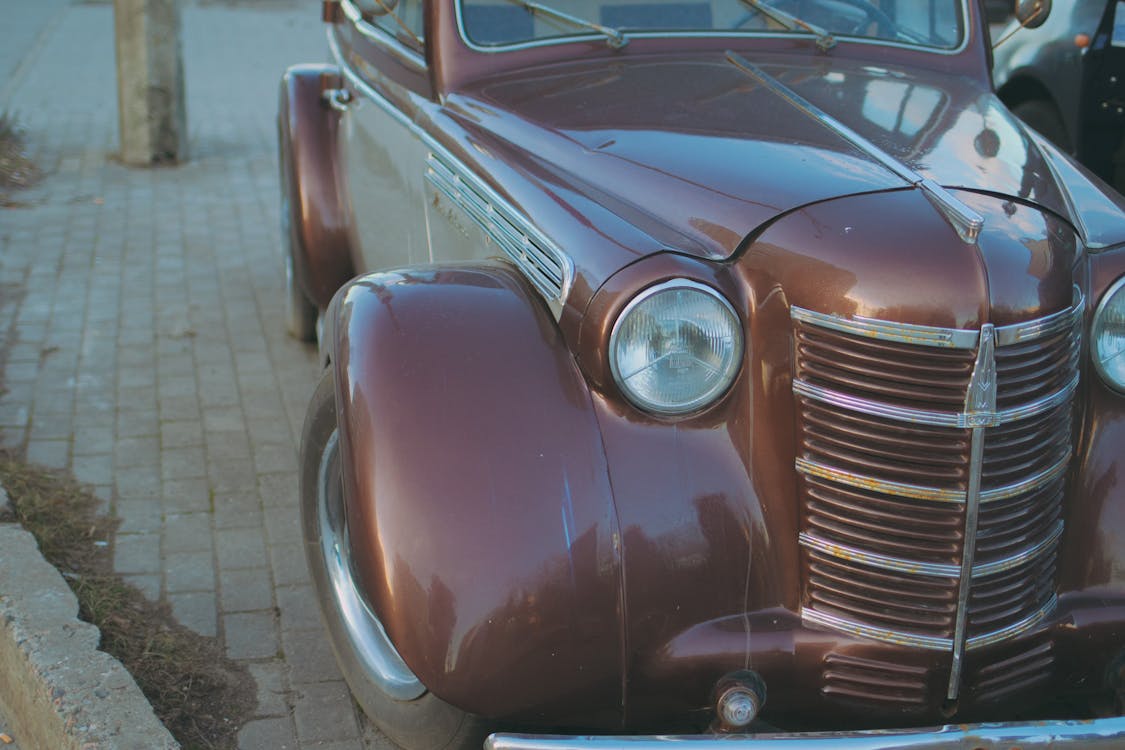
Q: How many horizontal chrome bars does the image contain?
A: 5